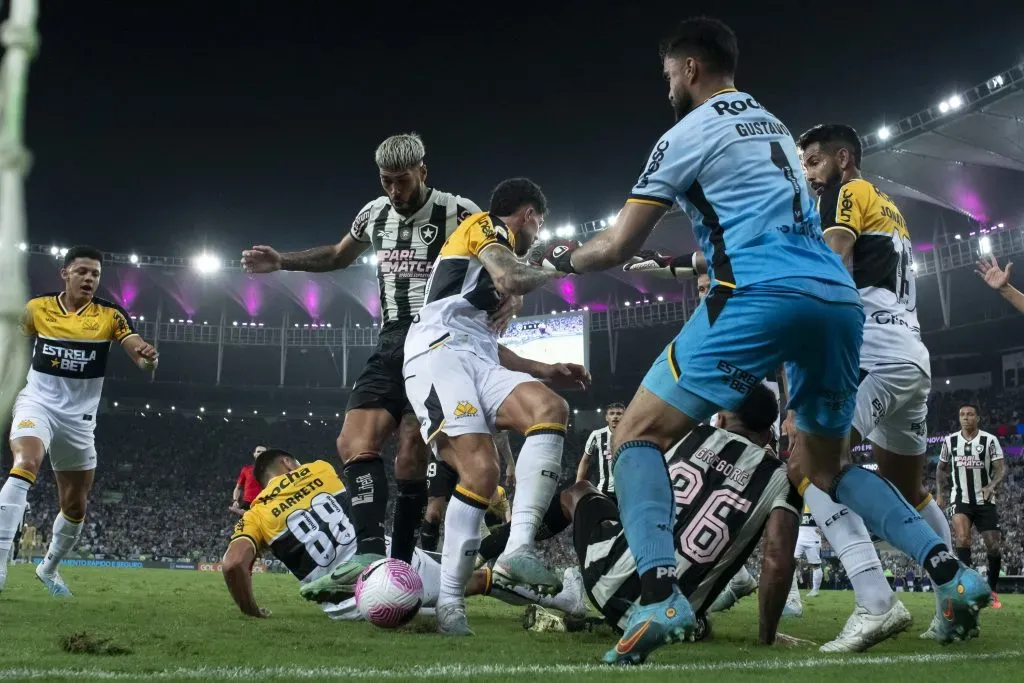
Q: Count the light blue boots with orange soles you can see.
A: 2